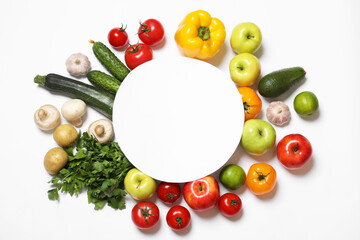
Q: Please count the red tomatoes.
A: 7